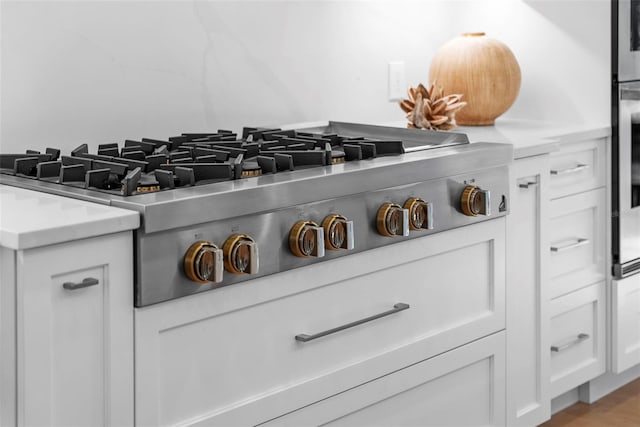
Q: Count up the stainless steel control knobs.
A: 7